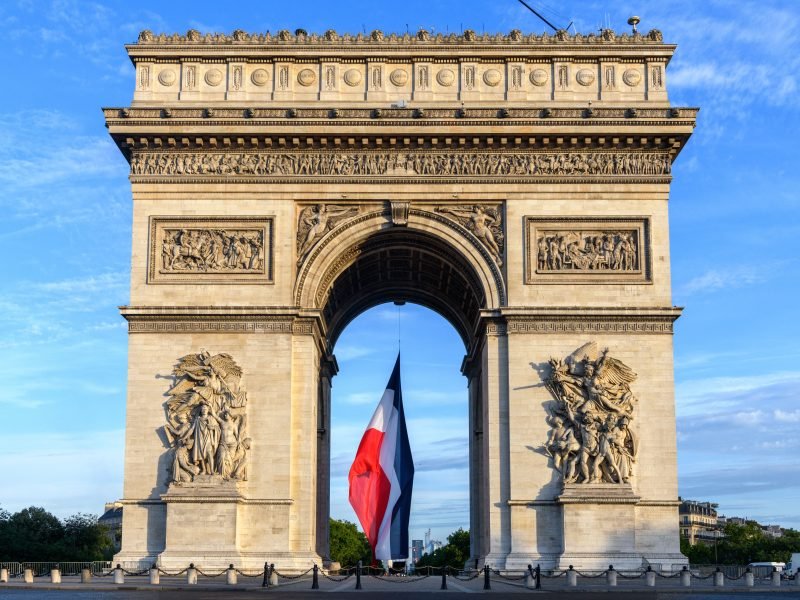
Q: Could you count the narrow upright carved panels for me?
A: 12